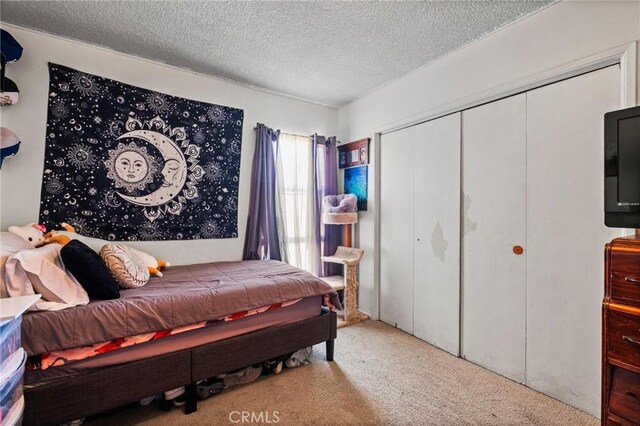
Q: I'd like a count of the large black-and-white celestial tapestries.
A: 1